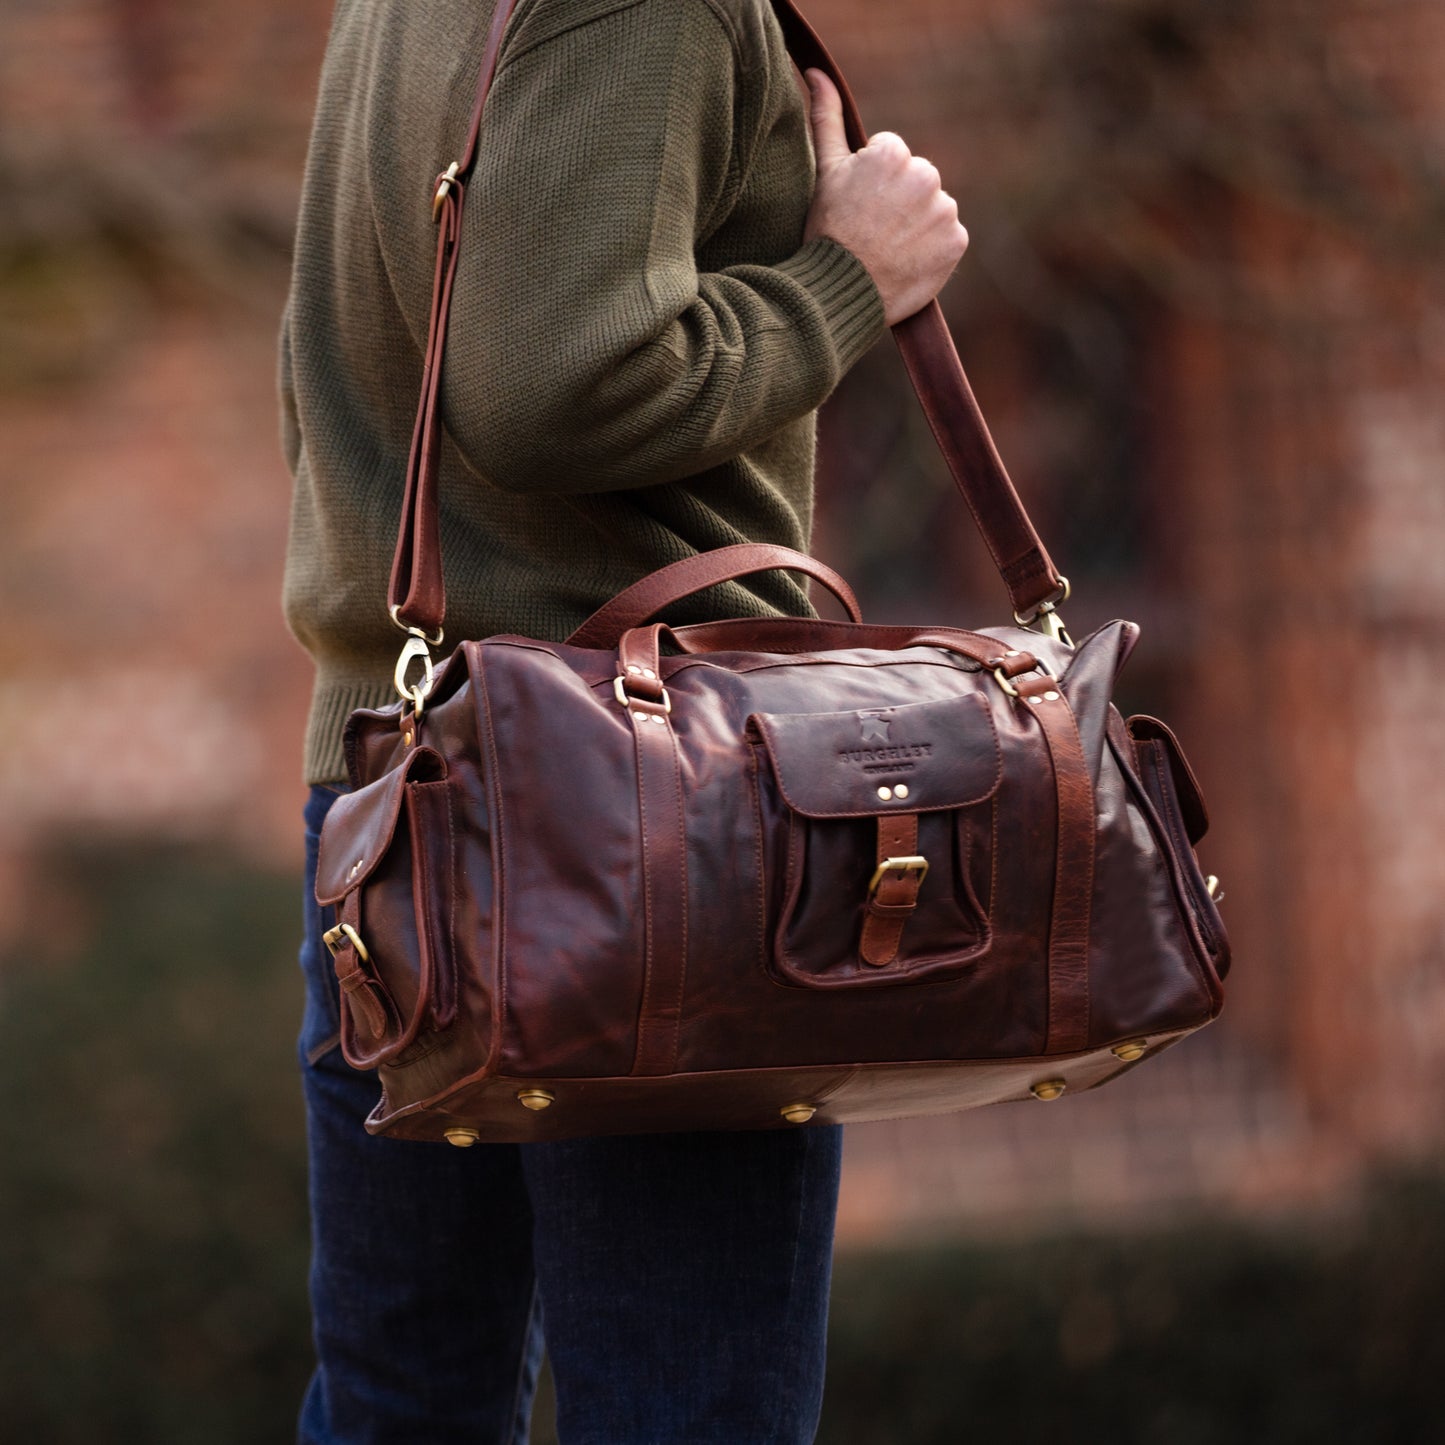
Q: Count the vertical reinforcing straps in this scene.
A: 2